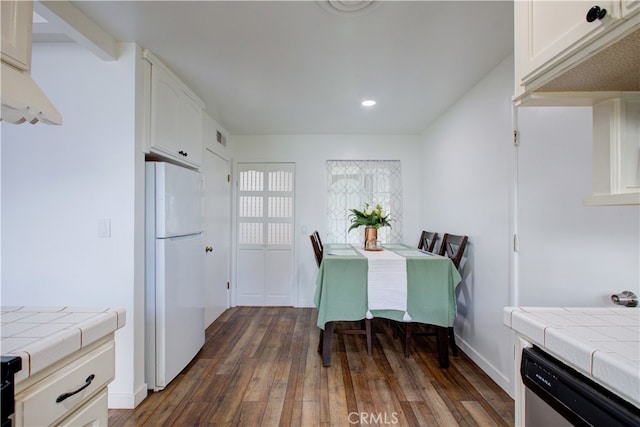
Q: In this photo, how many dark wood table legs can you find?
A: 2